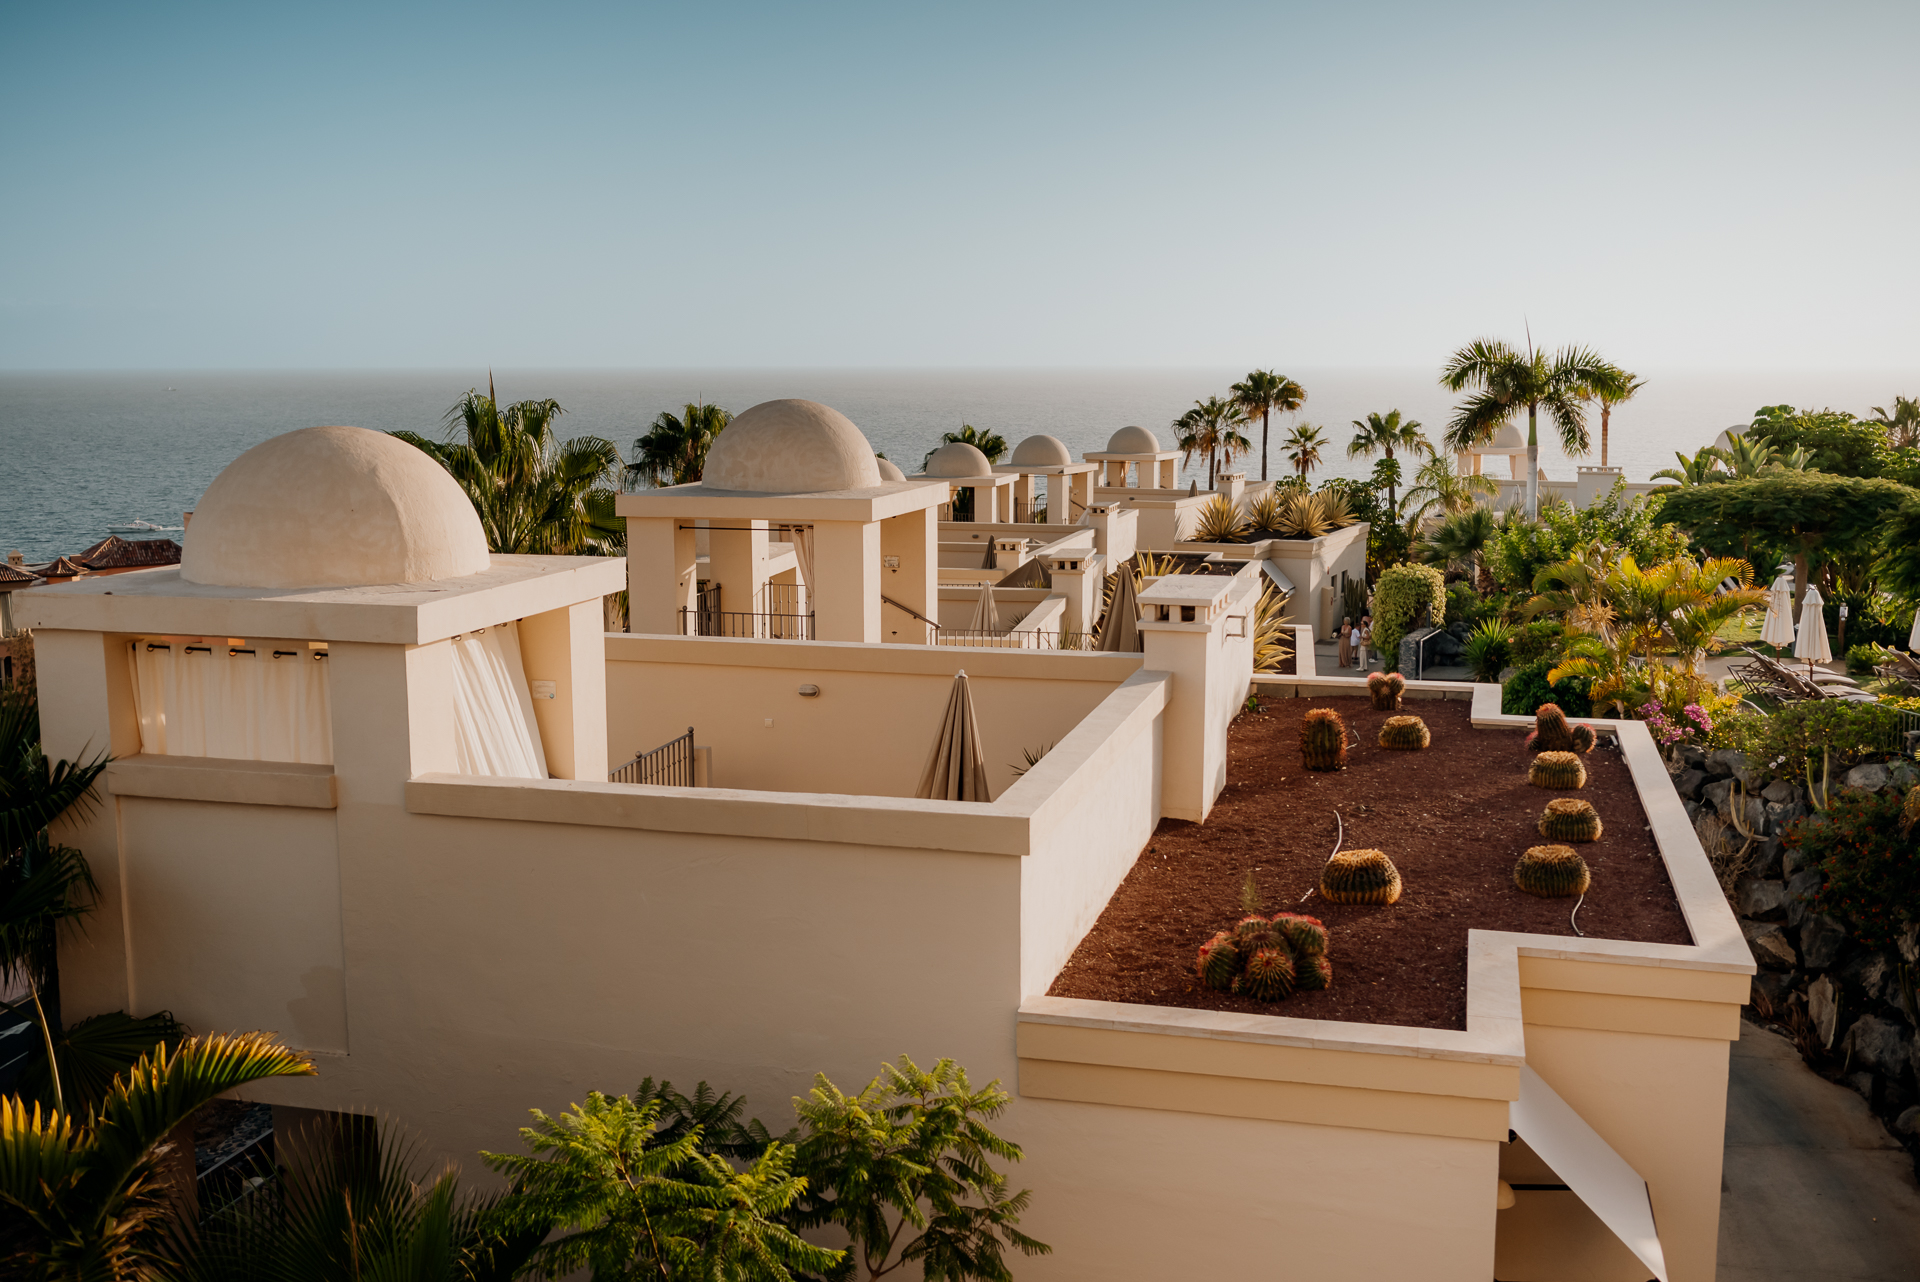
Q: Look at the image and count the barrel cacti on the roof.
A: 9